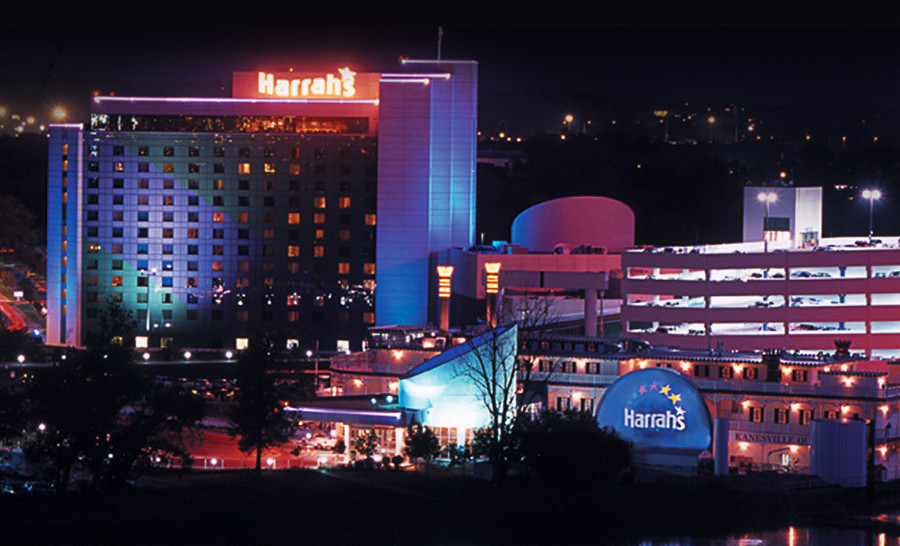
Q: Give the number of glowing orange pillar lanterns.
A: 2